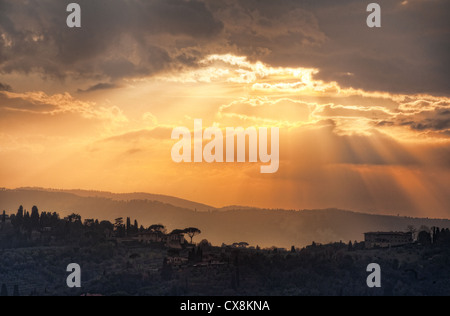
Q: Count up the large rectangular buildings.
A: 1